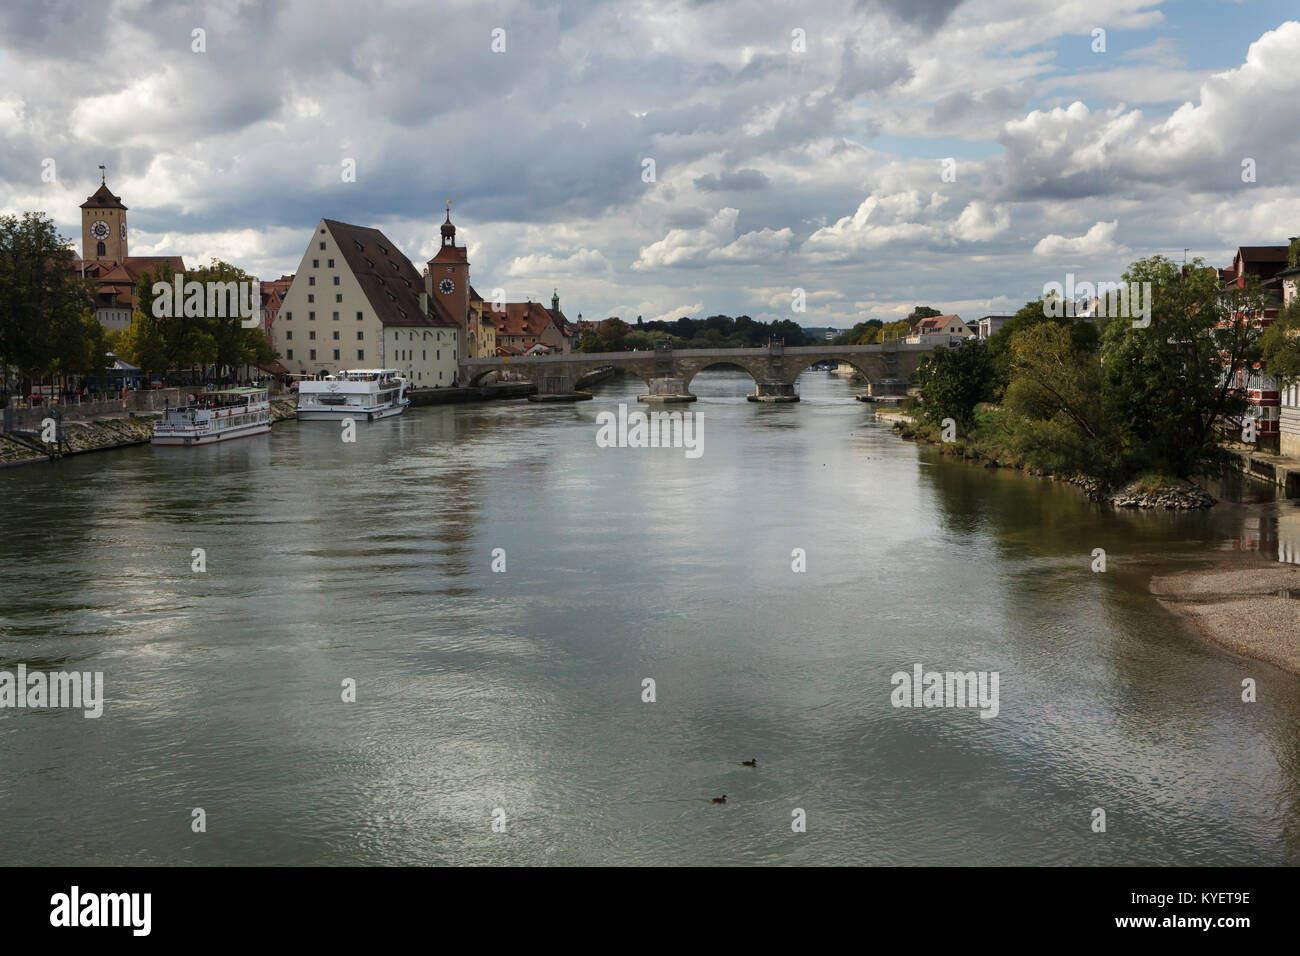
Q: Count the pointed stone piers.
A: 4